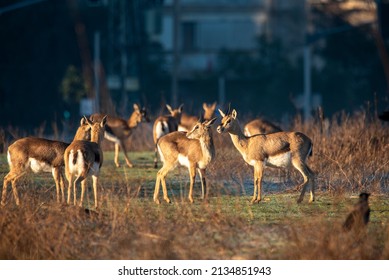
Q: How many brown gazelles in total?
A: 8